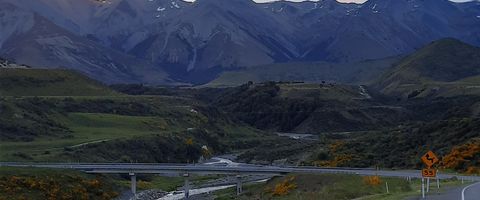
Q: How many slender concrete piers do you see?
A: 3